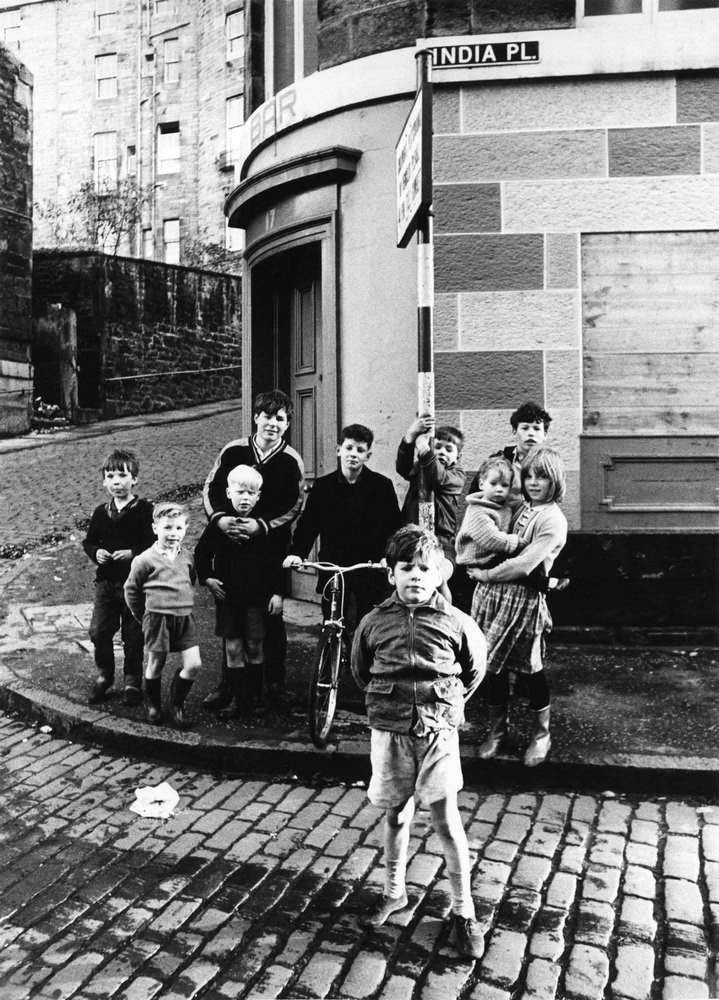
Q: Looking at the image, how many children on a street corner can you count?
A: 10